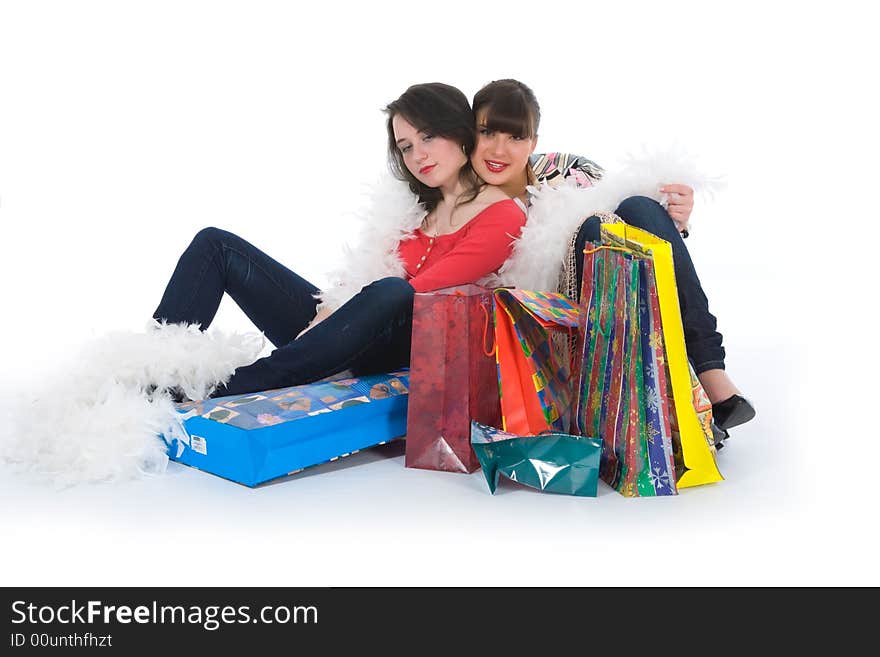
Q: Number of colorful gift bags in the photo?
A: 6